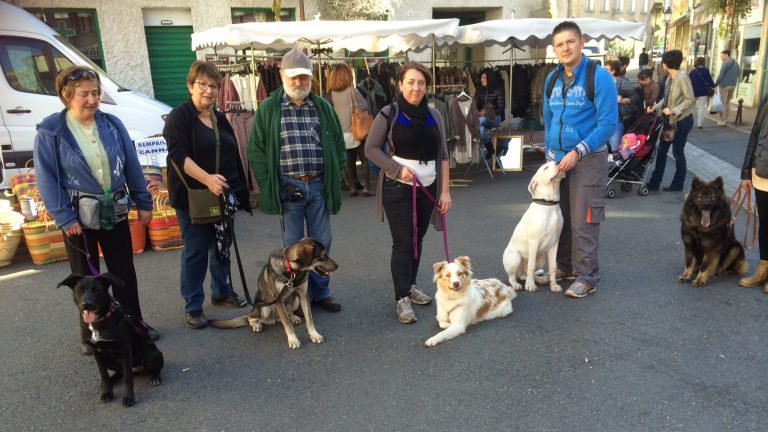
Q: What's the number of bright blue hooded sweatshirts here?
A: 1